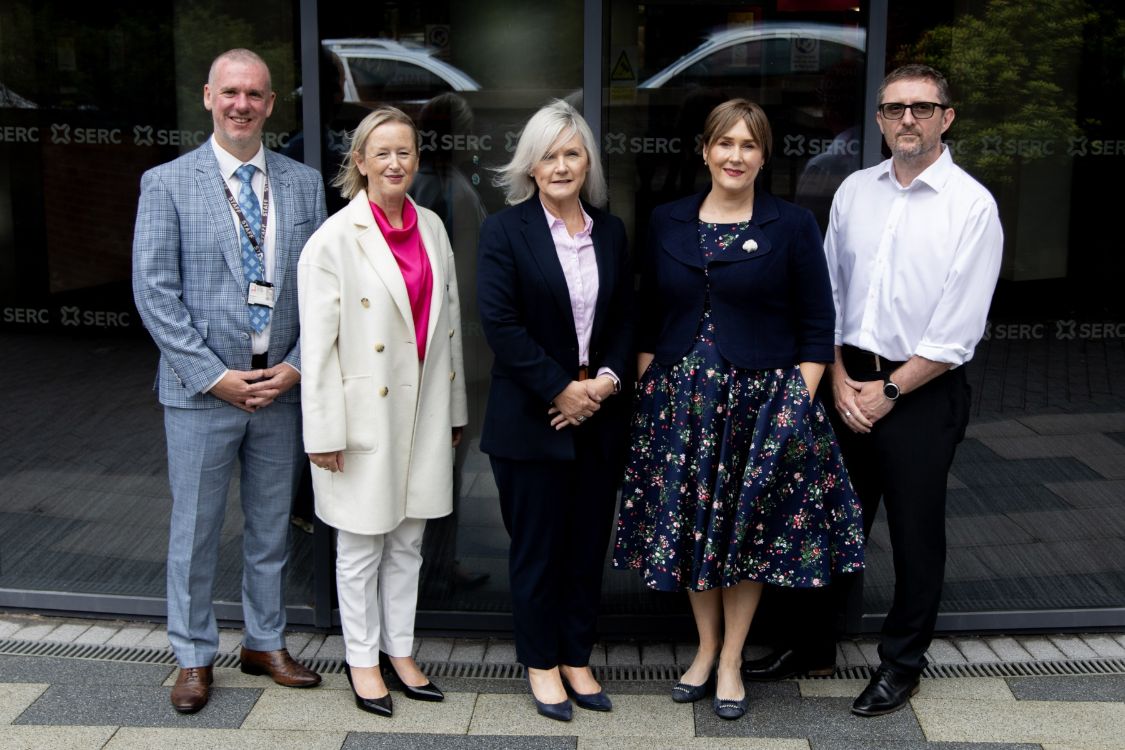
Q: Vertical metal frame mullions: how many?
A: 3